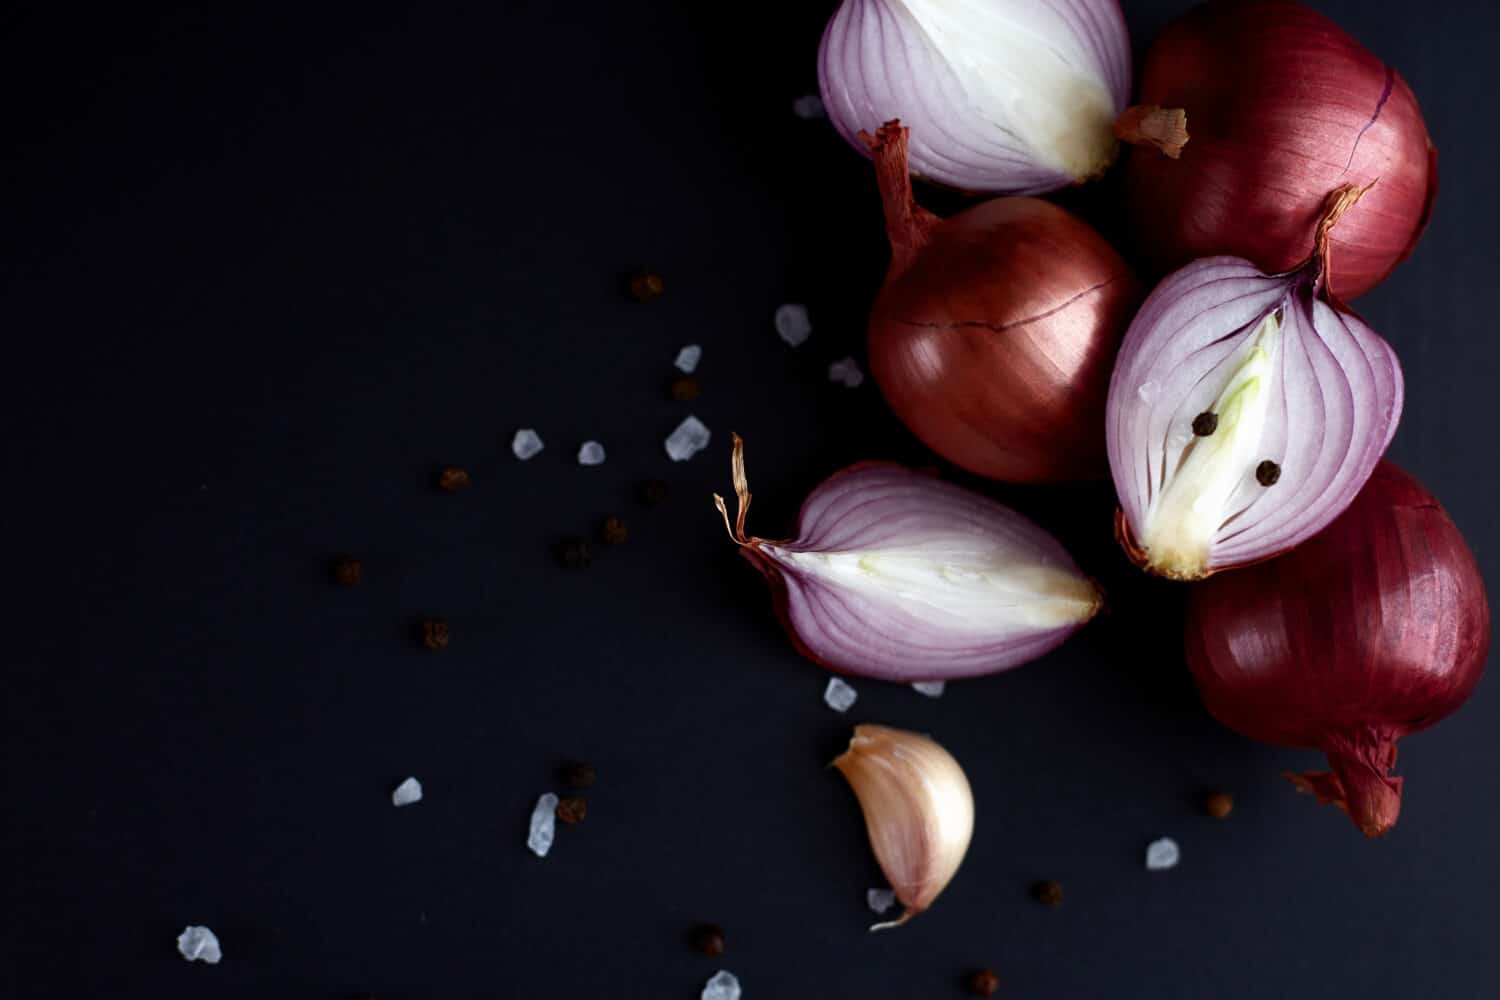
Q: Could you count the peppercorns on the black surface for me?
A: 14